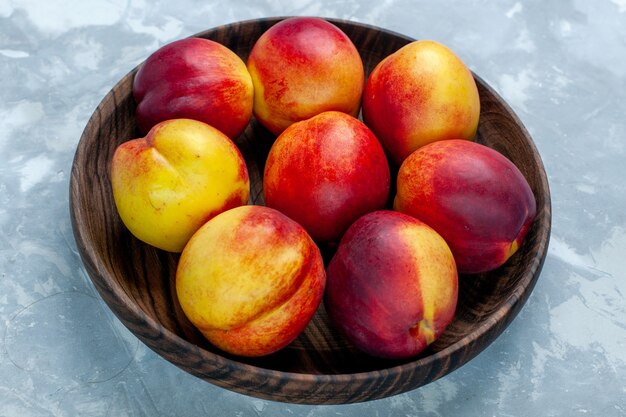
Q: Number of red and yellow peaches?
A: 8